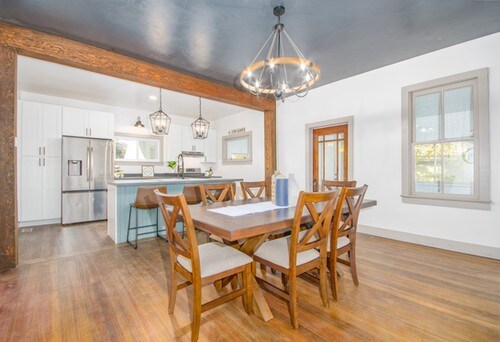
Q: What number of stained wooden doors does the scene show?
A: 1